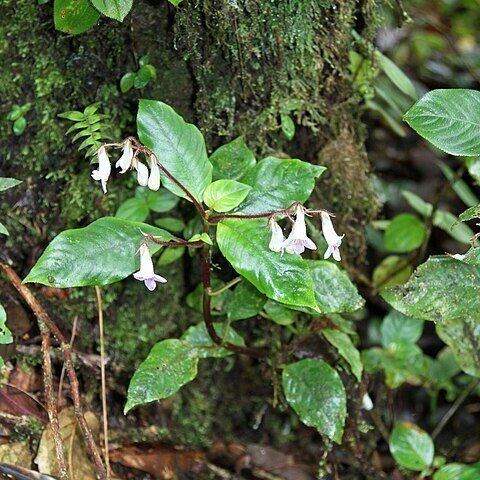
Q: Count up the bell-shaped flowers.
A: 8